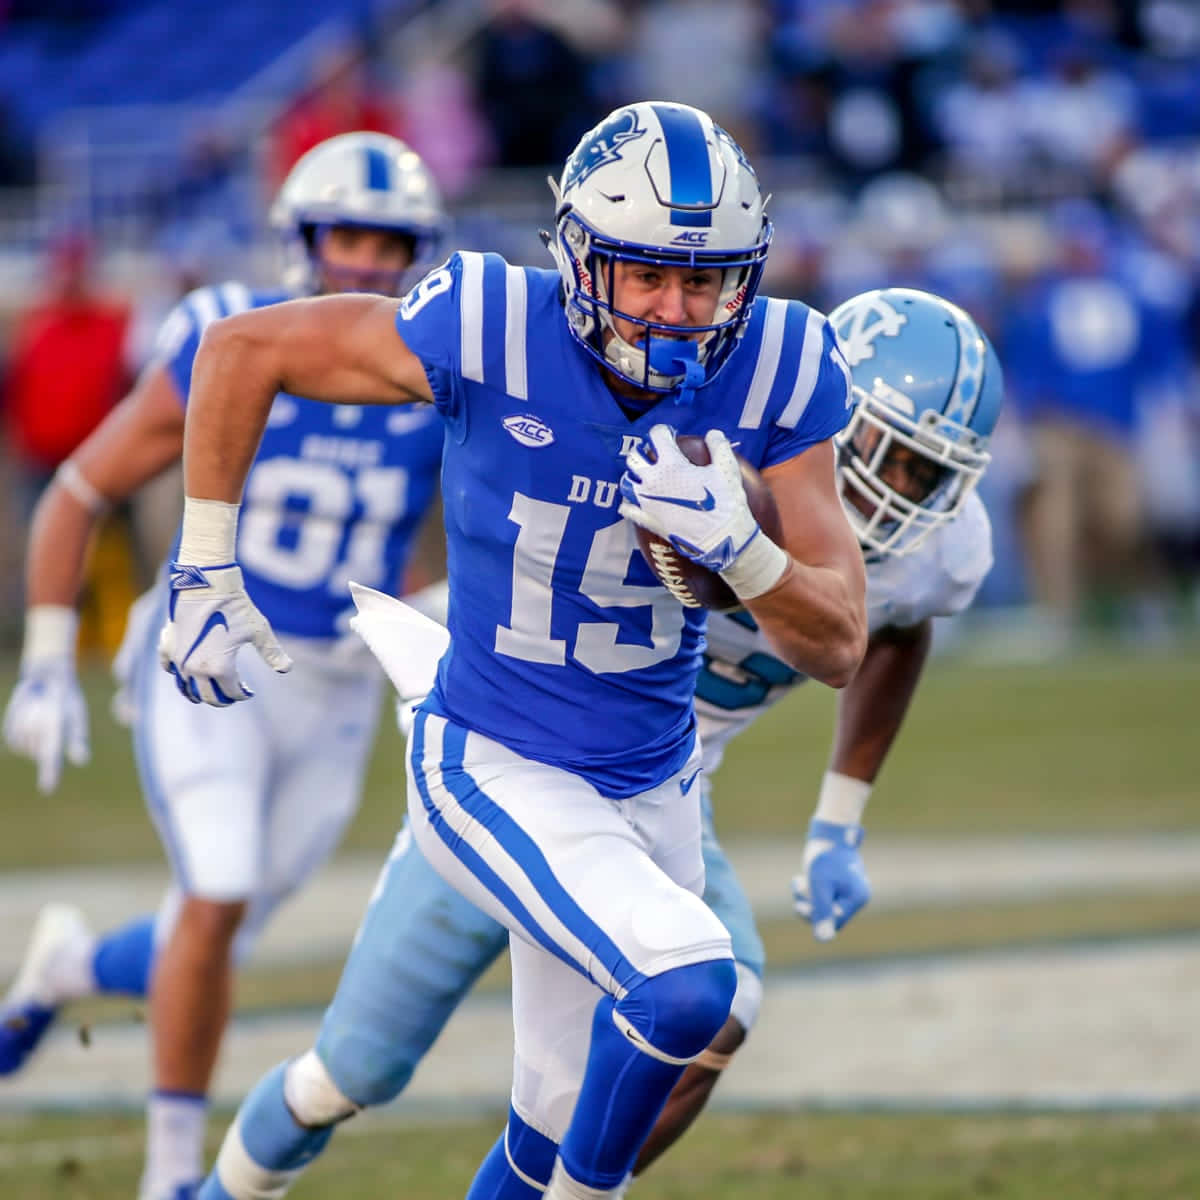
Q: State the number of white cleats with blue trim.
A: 1